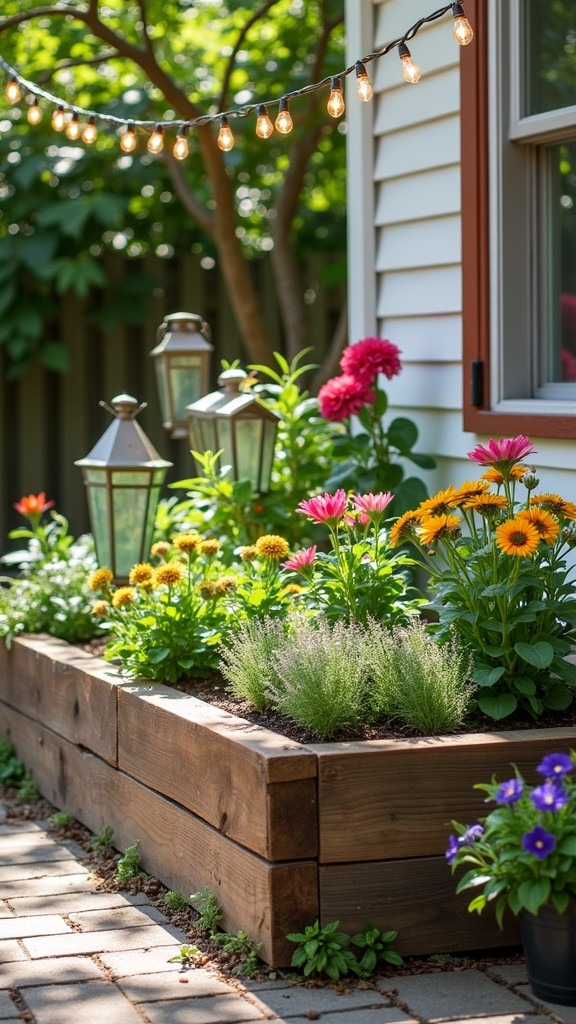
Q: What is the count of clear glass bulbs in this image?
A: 15